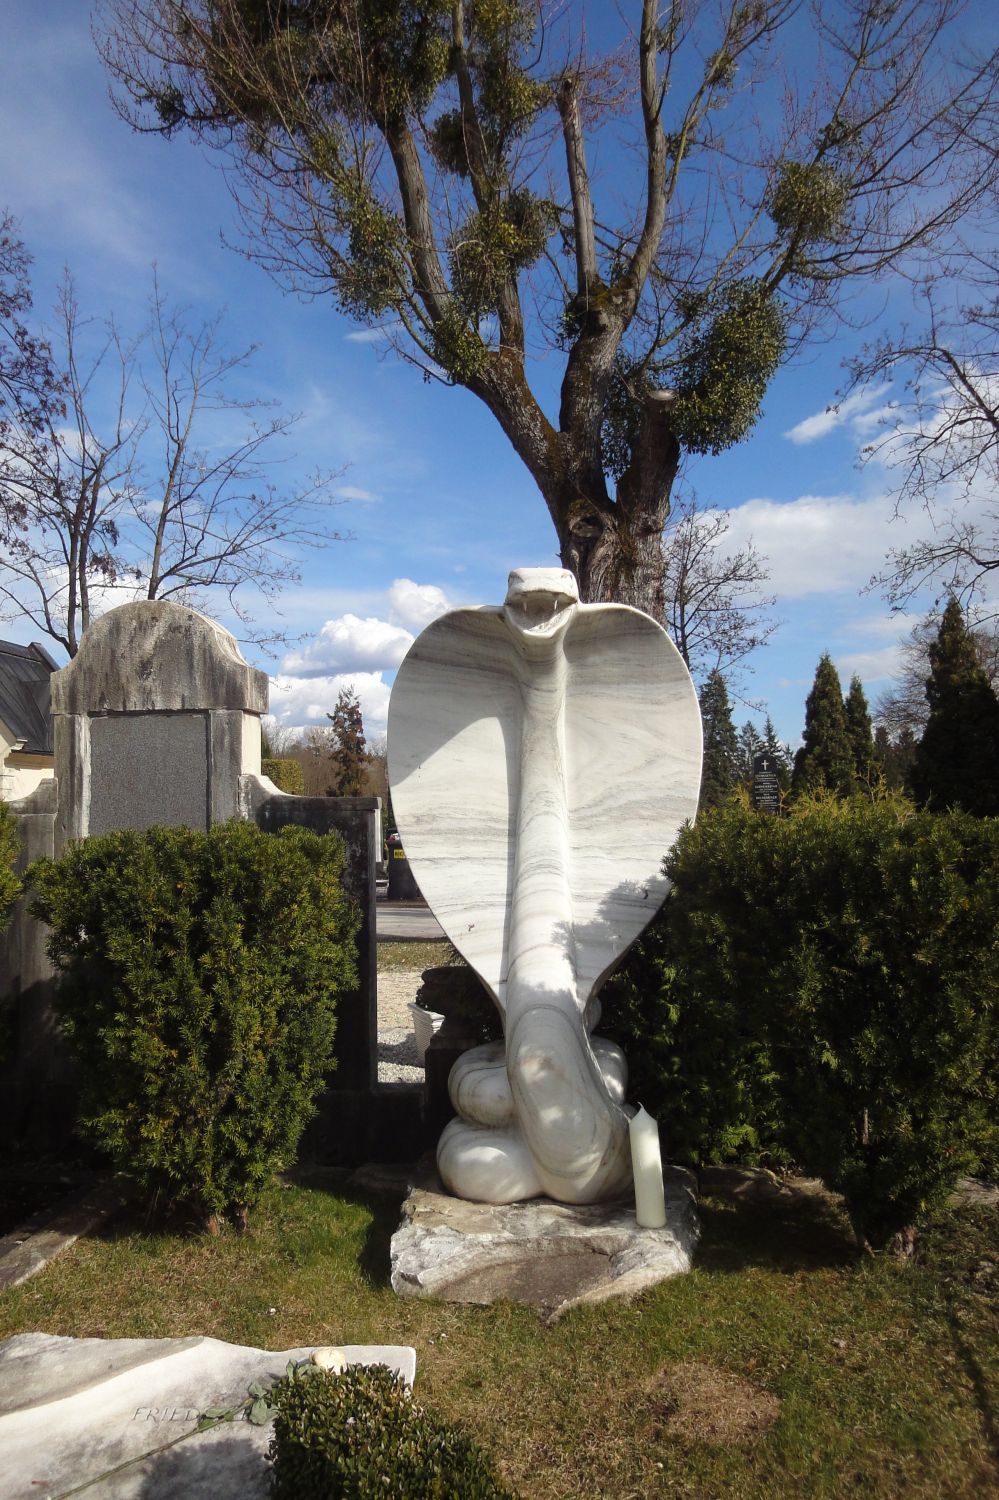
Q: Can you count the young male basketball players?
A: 0